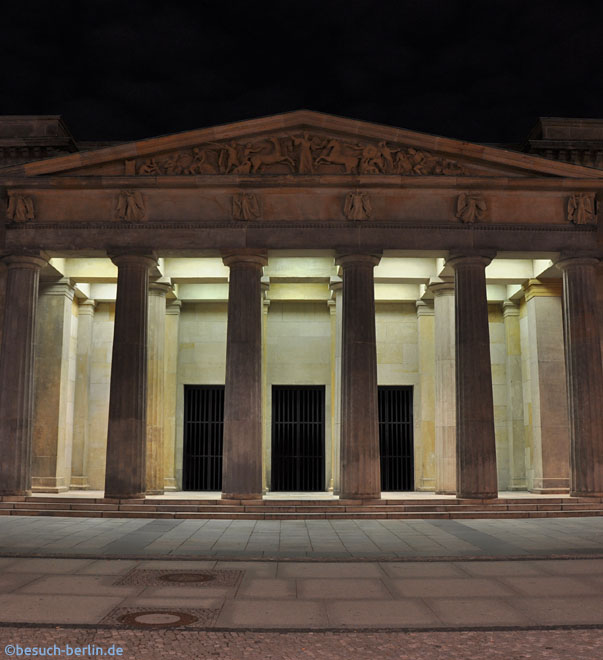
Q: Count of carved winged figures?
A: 6